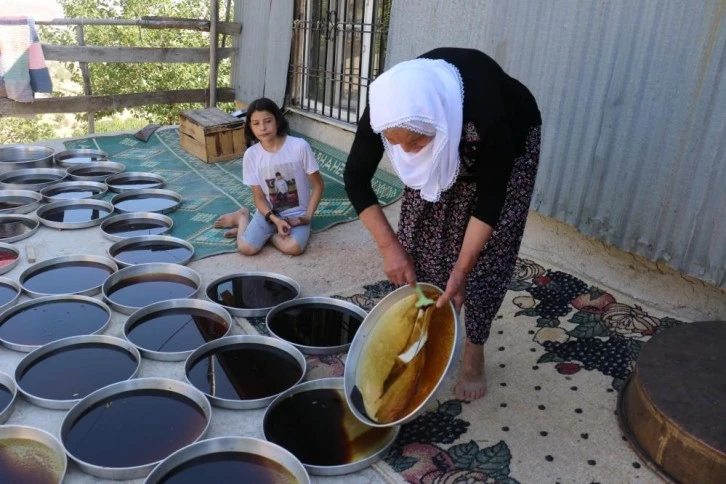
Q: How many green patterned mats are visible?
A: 1